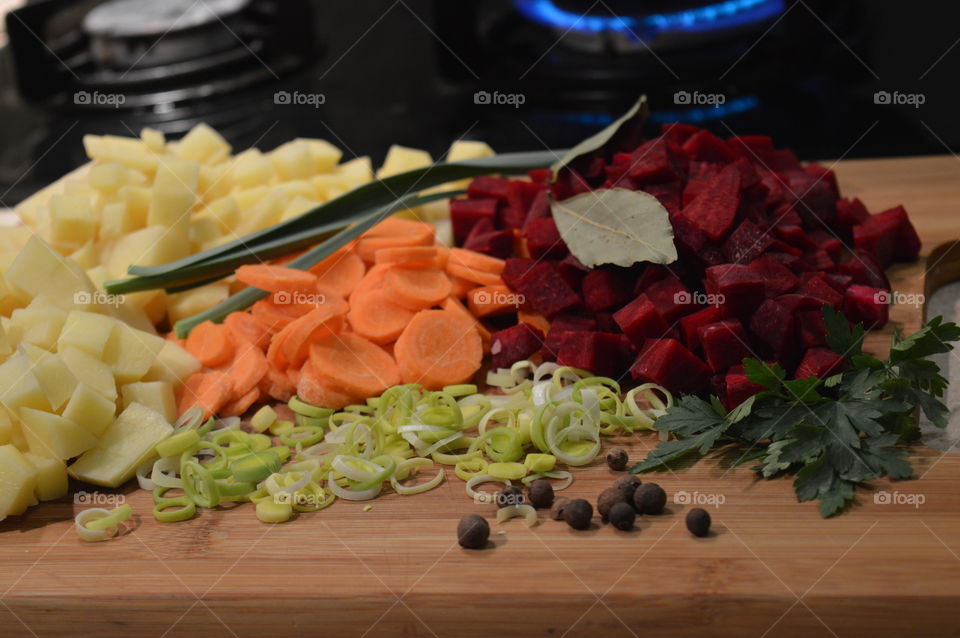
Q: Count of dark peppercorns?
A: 11